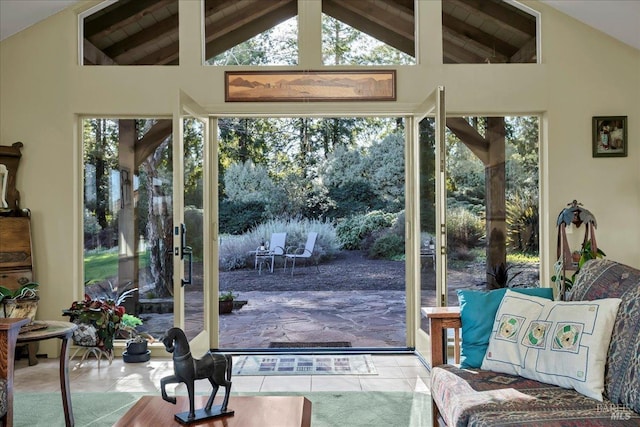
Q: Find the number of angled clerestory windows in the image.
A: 4